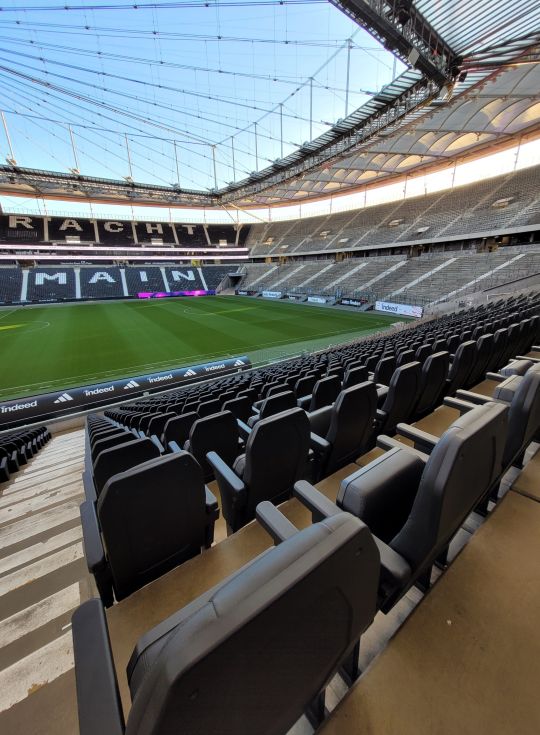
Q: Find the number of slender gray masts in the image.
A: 11